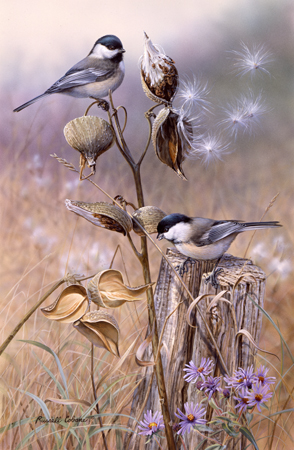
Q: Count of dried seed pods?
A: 8